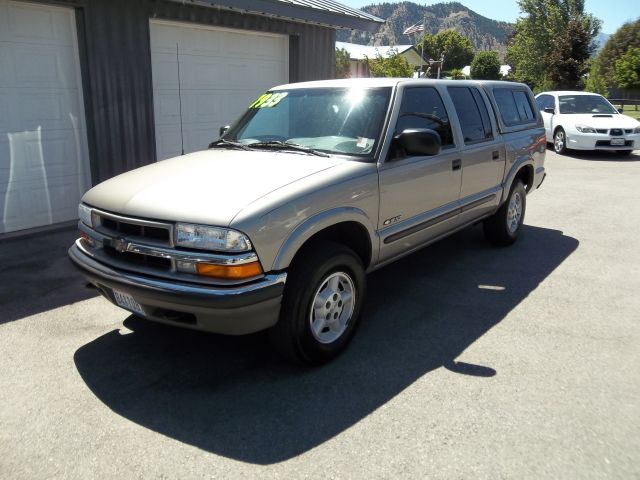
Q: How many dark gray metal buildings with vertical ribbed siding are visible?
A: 1